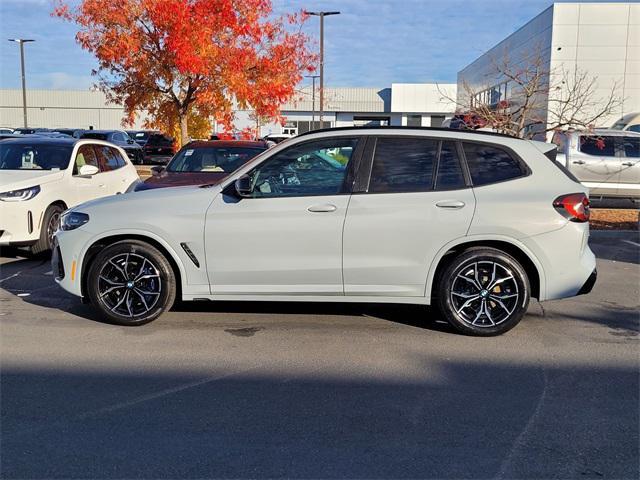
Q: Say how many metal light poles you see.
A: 3